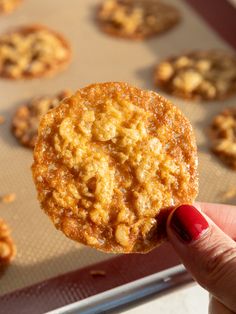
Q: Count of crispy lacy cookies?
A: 8